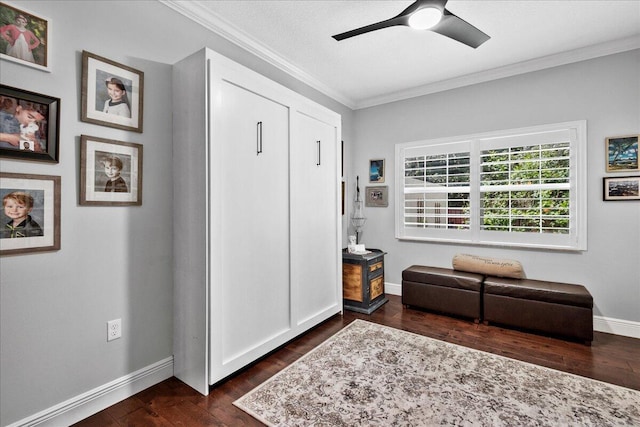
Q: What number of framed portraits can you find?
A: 5